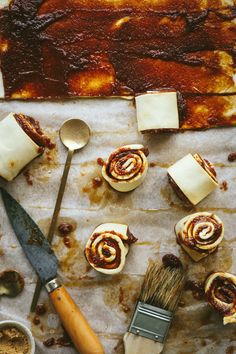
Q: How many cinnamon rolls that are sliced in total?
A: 7